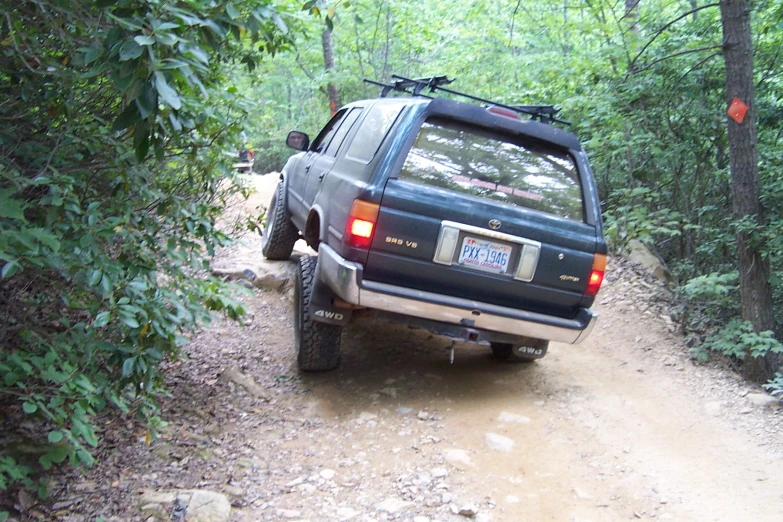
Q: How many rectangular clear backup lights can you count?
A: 2